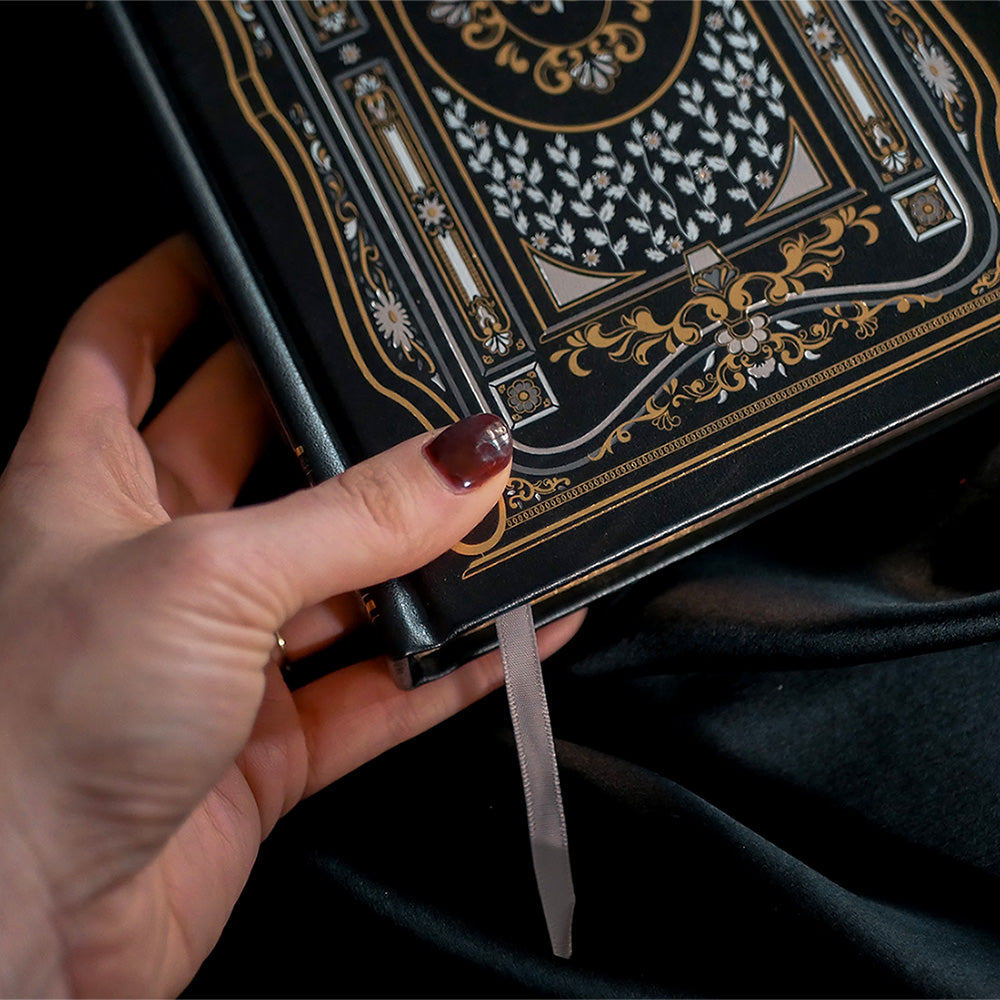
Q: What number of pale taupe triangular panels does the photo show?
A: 2